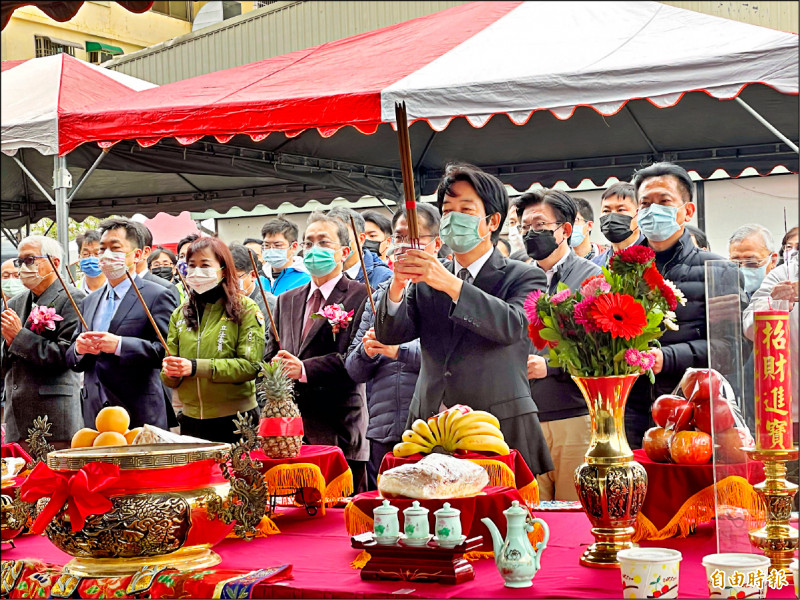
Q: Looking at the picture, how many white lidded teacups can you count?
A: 3